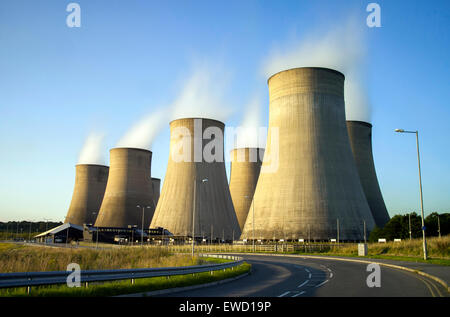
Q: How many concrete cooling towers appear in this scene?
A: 7